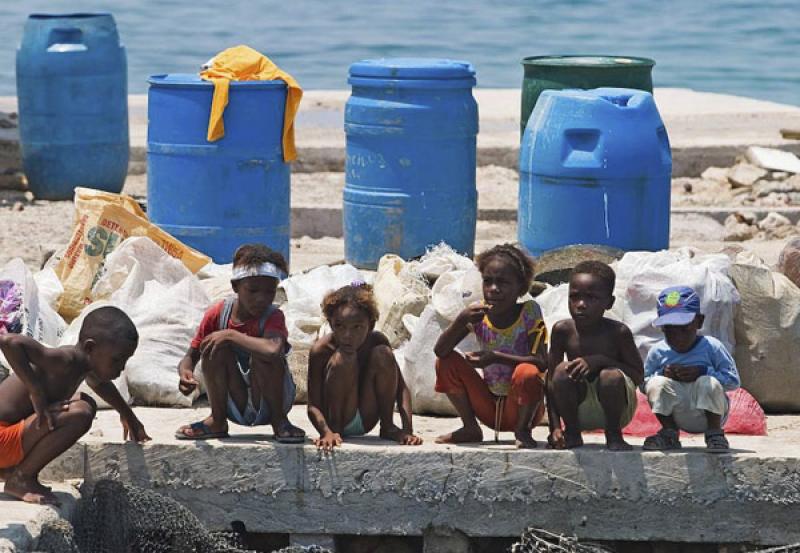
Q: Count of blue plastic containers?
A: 4